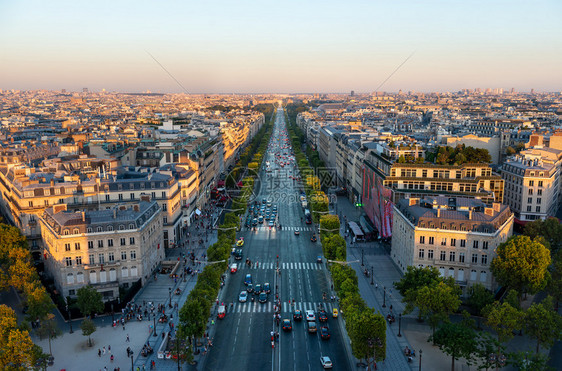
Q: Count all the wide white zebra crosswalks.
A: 3